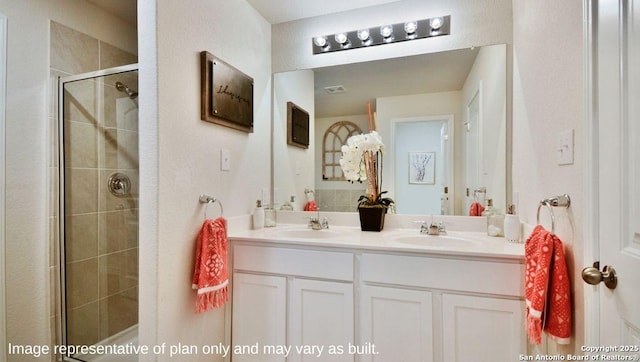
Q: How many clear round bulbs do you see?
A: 6